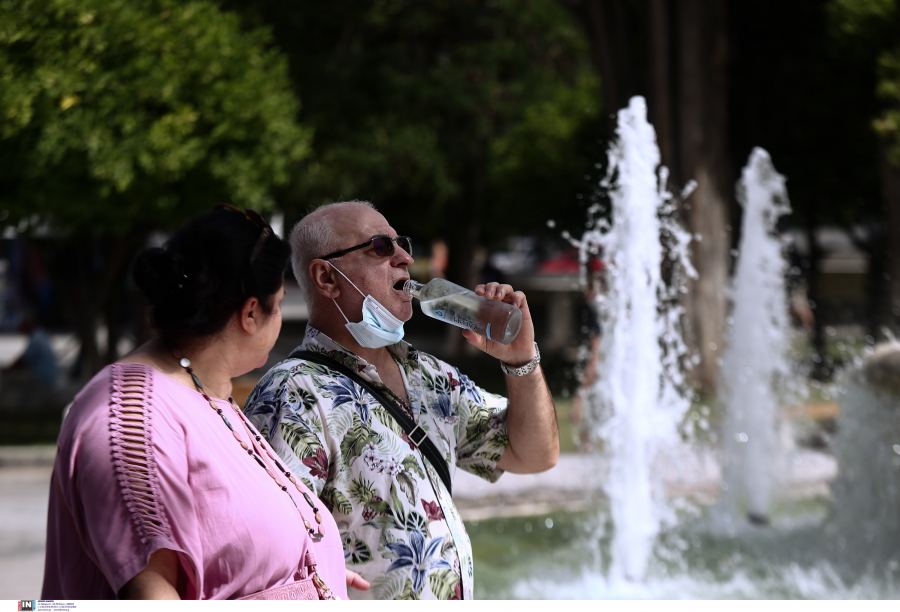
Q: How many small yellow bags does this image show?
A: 0